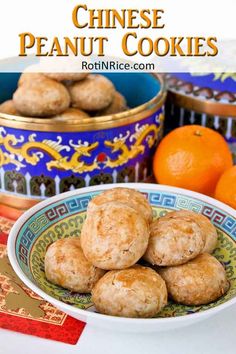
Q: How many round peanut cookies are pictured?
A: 14